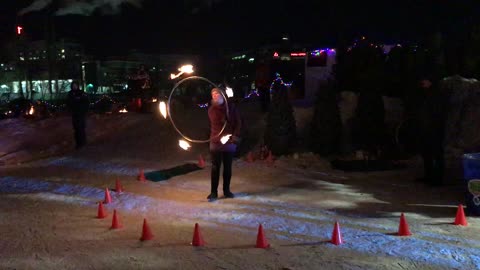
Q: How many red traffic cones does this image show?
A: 14